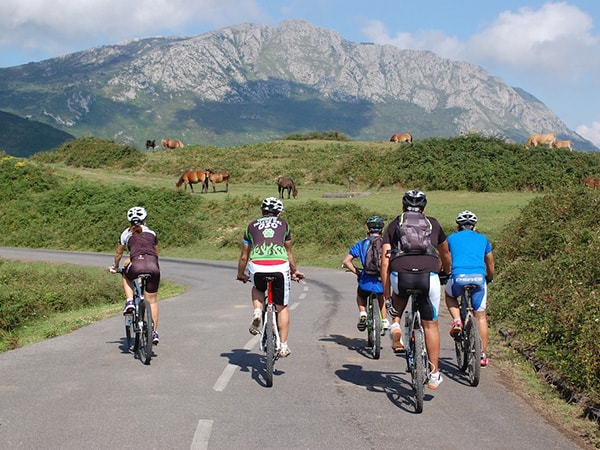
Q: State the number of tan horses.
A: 2